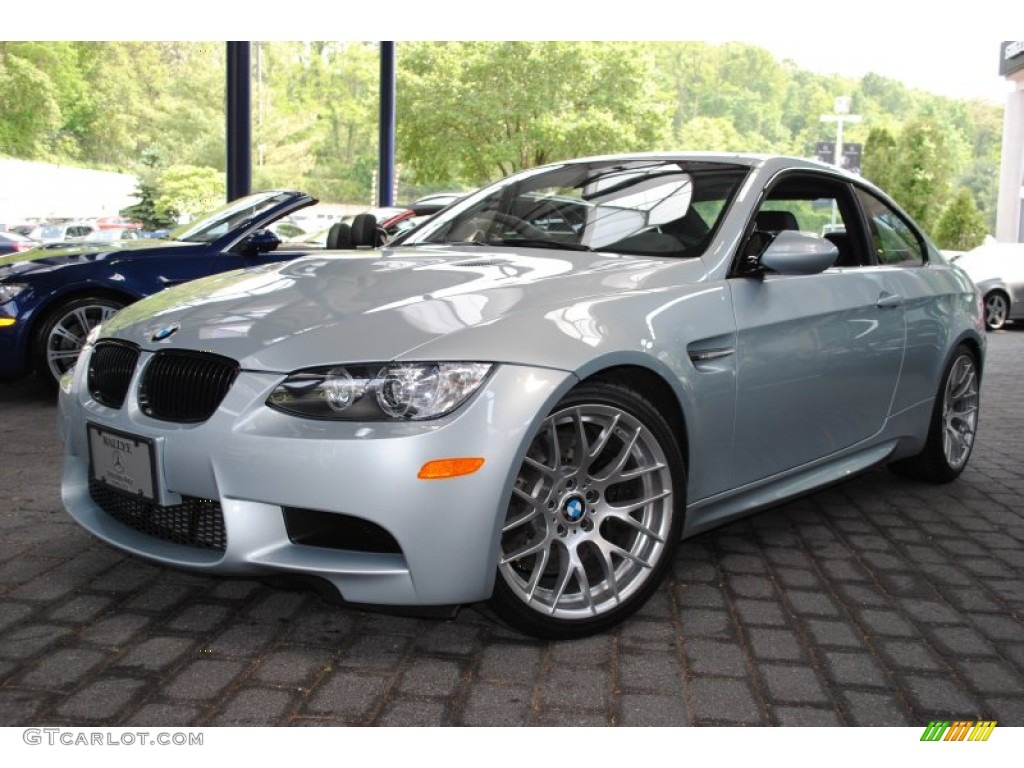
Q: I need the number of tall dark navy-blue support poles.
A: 2